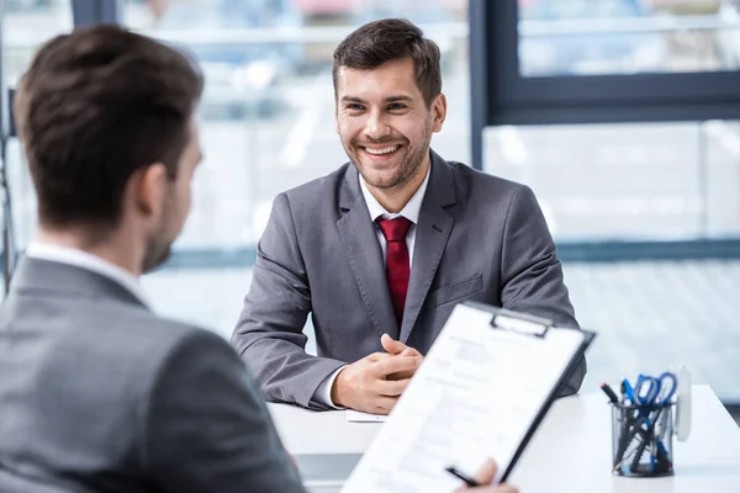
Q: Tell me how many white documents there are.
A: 2